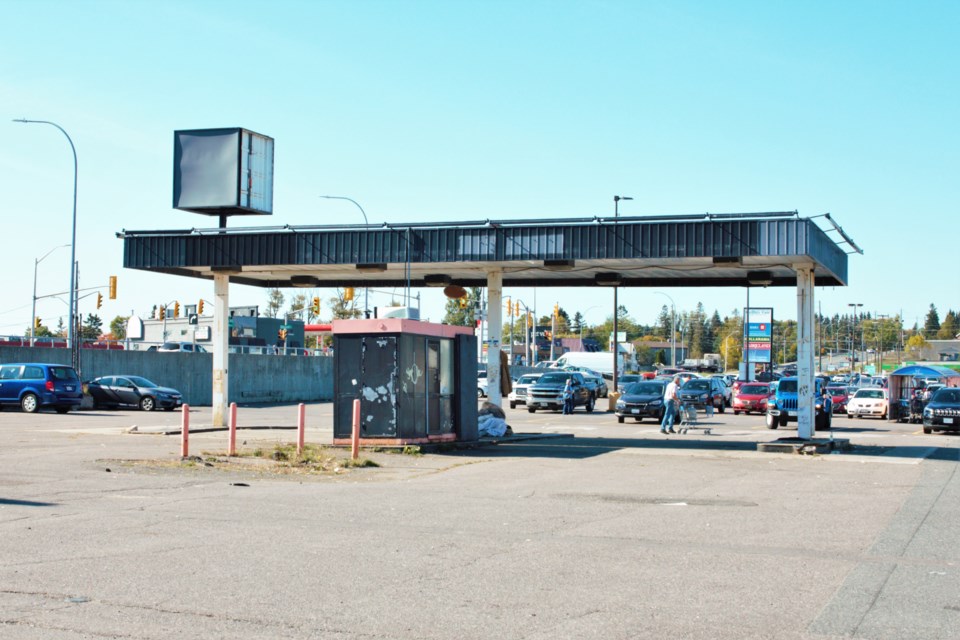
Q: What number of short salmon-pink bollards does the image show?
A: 4